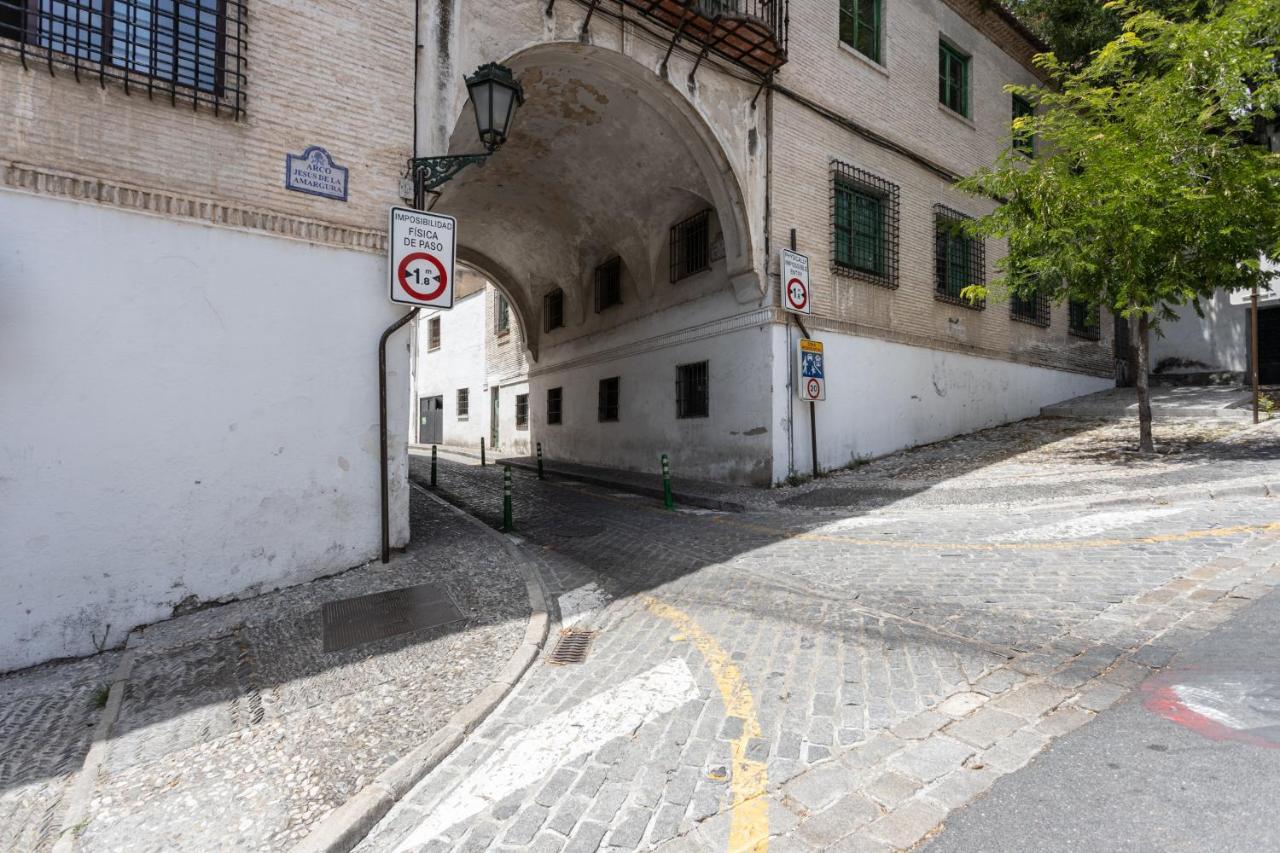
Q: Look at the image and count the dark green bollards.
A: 5